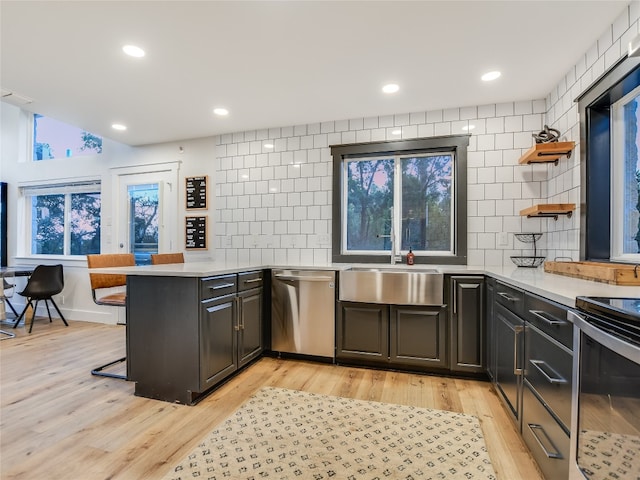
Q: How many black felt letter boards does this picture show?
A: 2